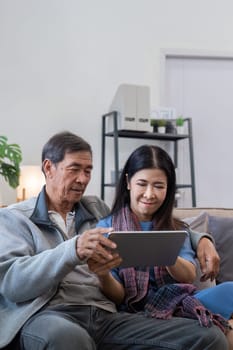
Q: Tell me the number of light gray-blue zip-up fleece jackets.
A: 1